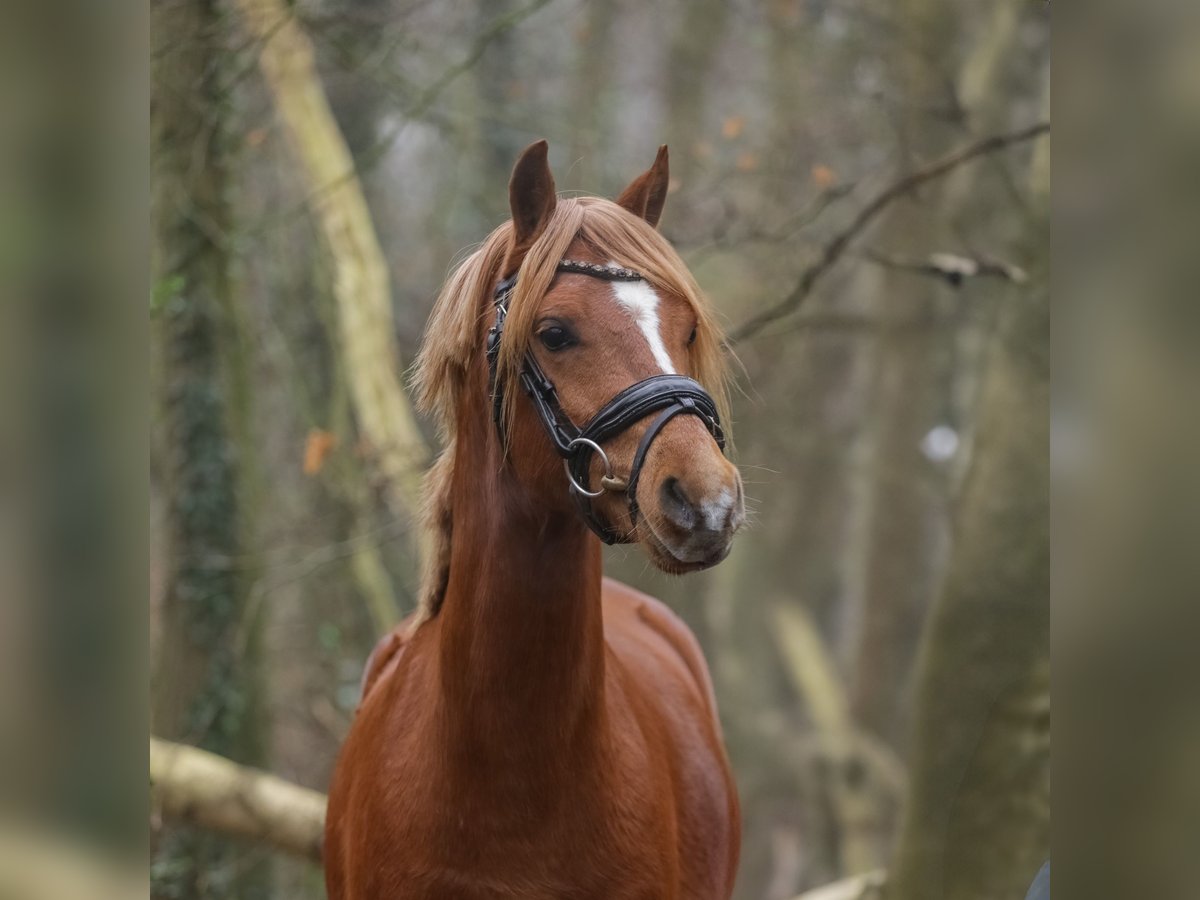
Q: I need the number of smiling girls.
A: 0